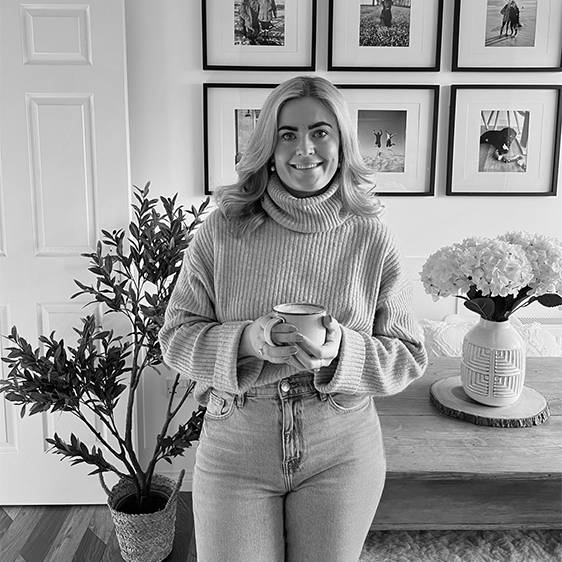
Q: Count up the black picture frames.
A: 6